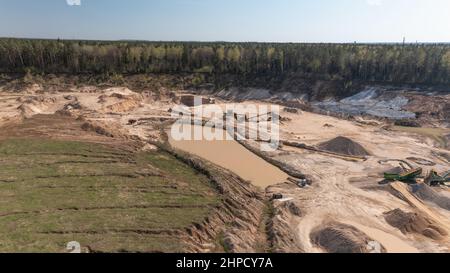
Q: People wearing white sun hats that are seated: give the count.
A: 0